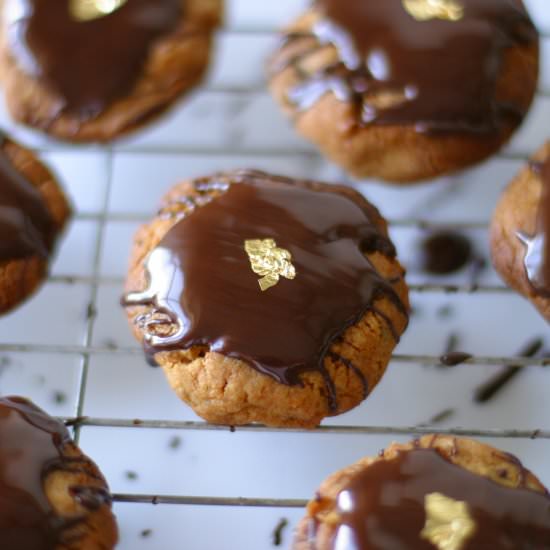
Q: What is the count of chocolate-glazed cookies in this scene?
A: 7